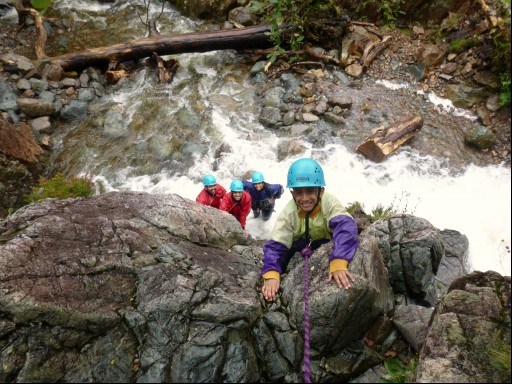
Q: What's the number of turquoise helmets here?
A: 4